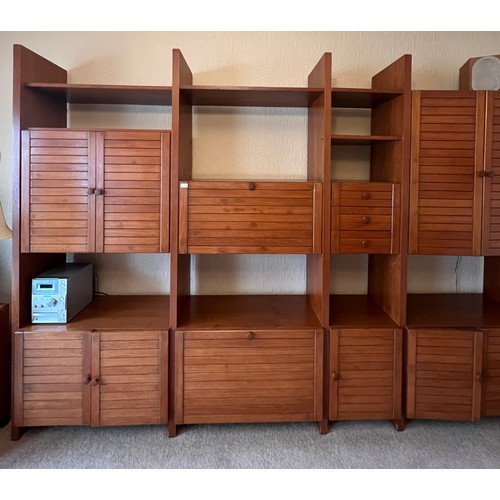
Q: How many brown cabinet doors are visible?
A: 11